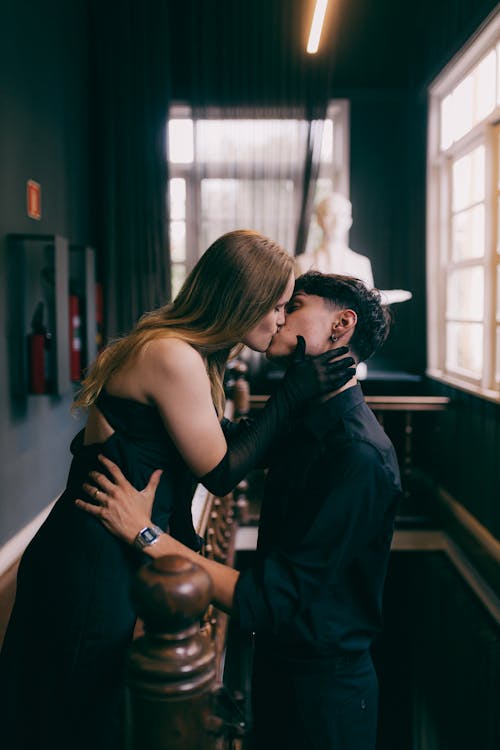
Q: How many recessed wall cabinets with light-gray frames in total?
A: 2